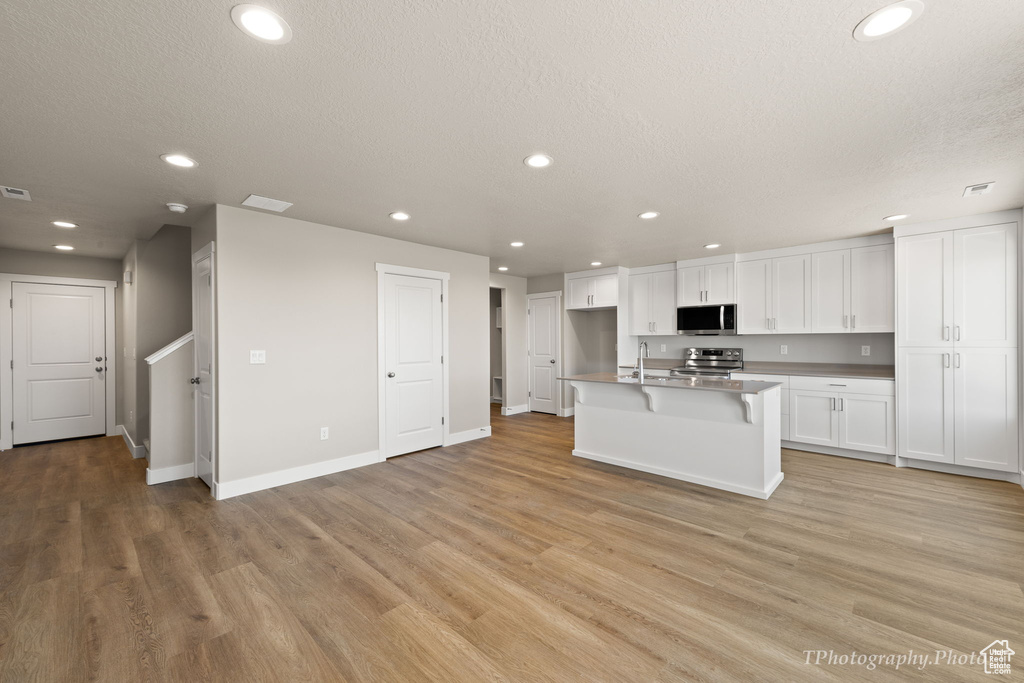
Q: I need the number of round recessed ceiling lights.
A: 13